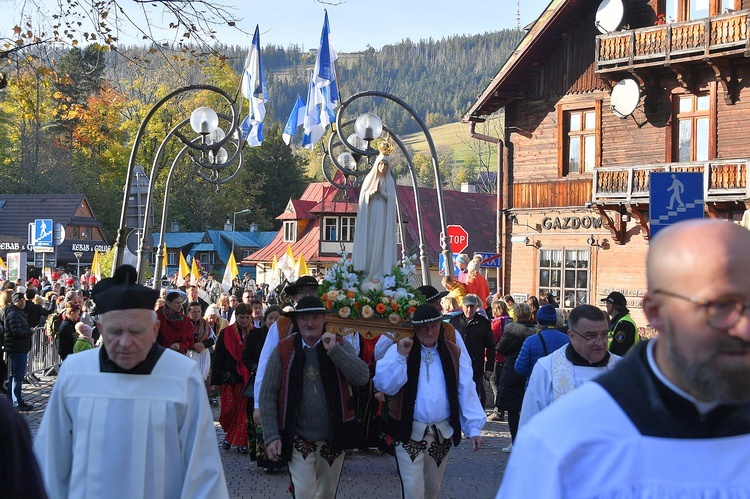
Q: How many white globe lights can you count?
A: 6